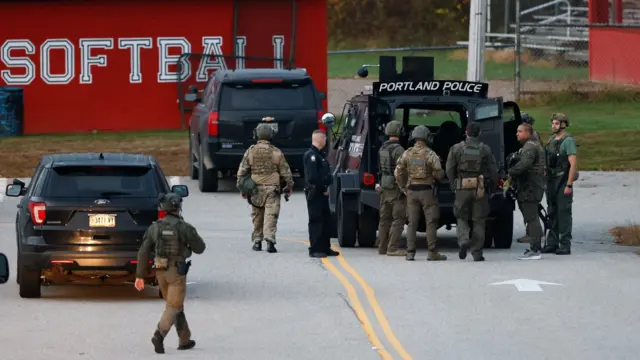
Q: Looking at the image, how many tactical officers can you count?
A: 8